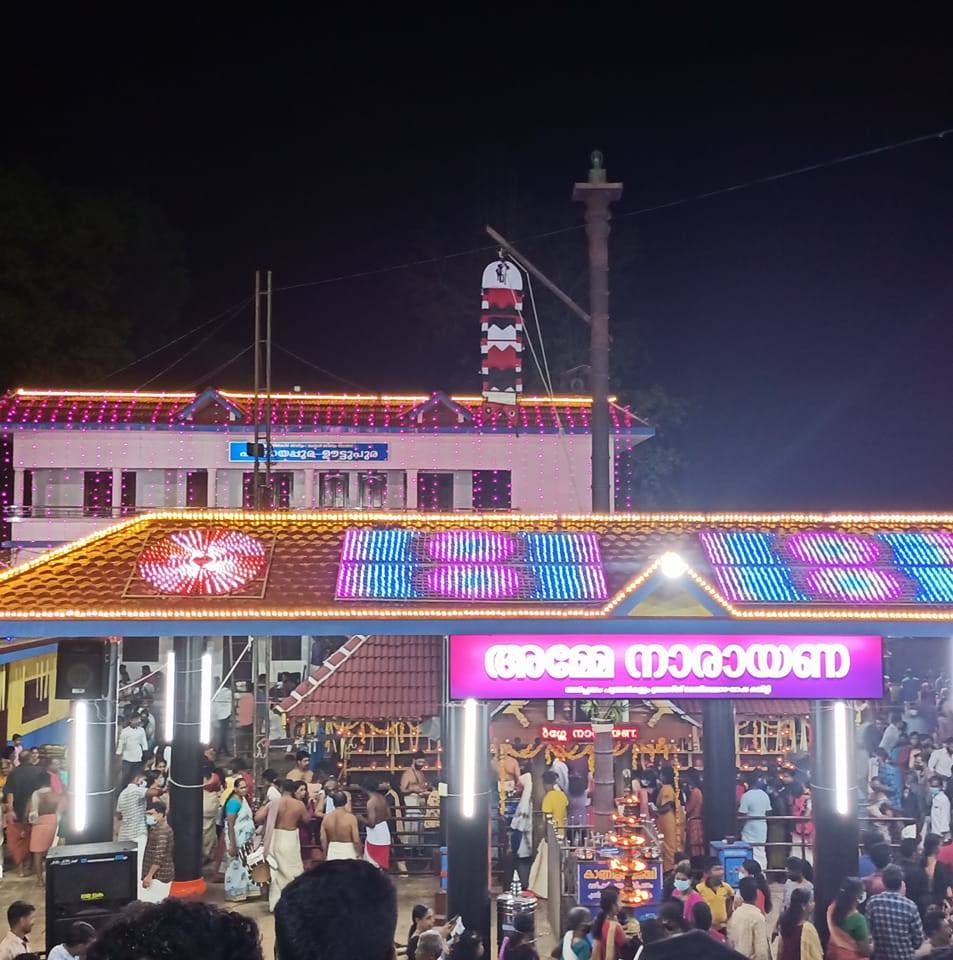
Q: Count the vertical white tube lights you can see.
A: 5